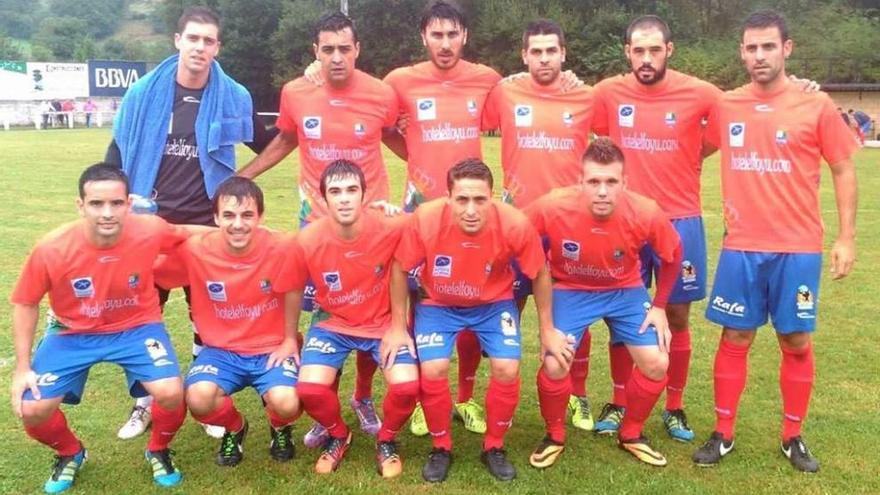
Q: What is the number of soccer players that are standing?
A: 6